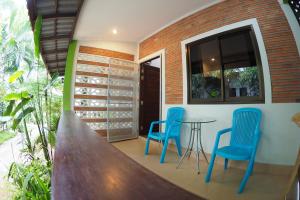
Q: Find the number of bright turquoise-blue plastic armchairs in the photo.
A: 2